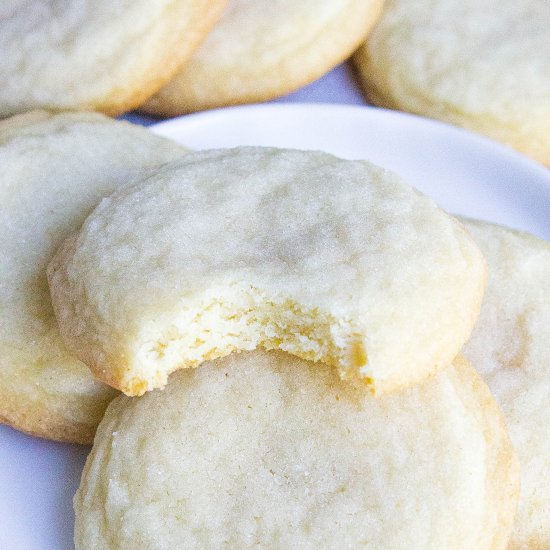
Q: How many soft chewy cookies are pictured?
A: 7